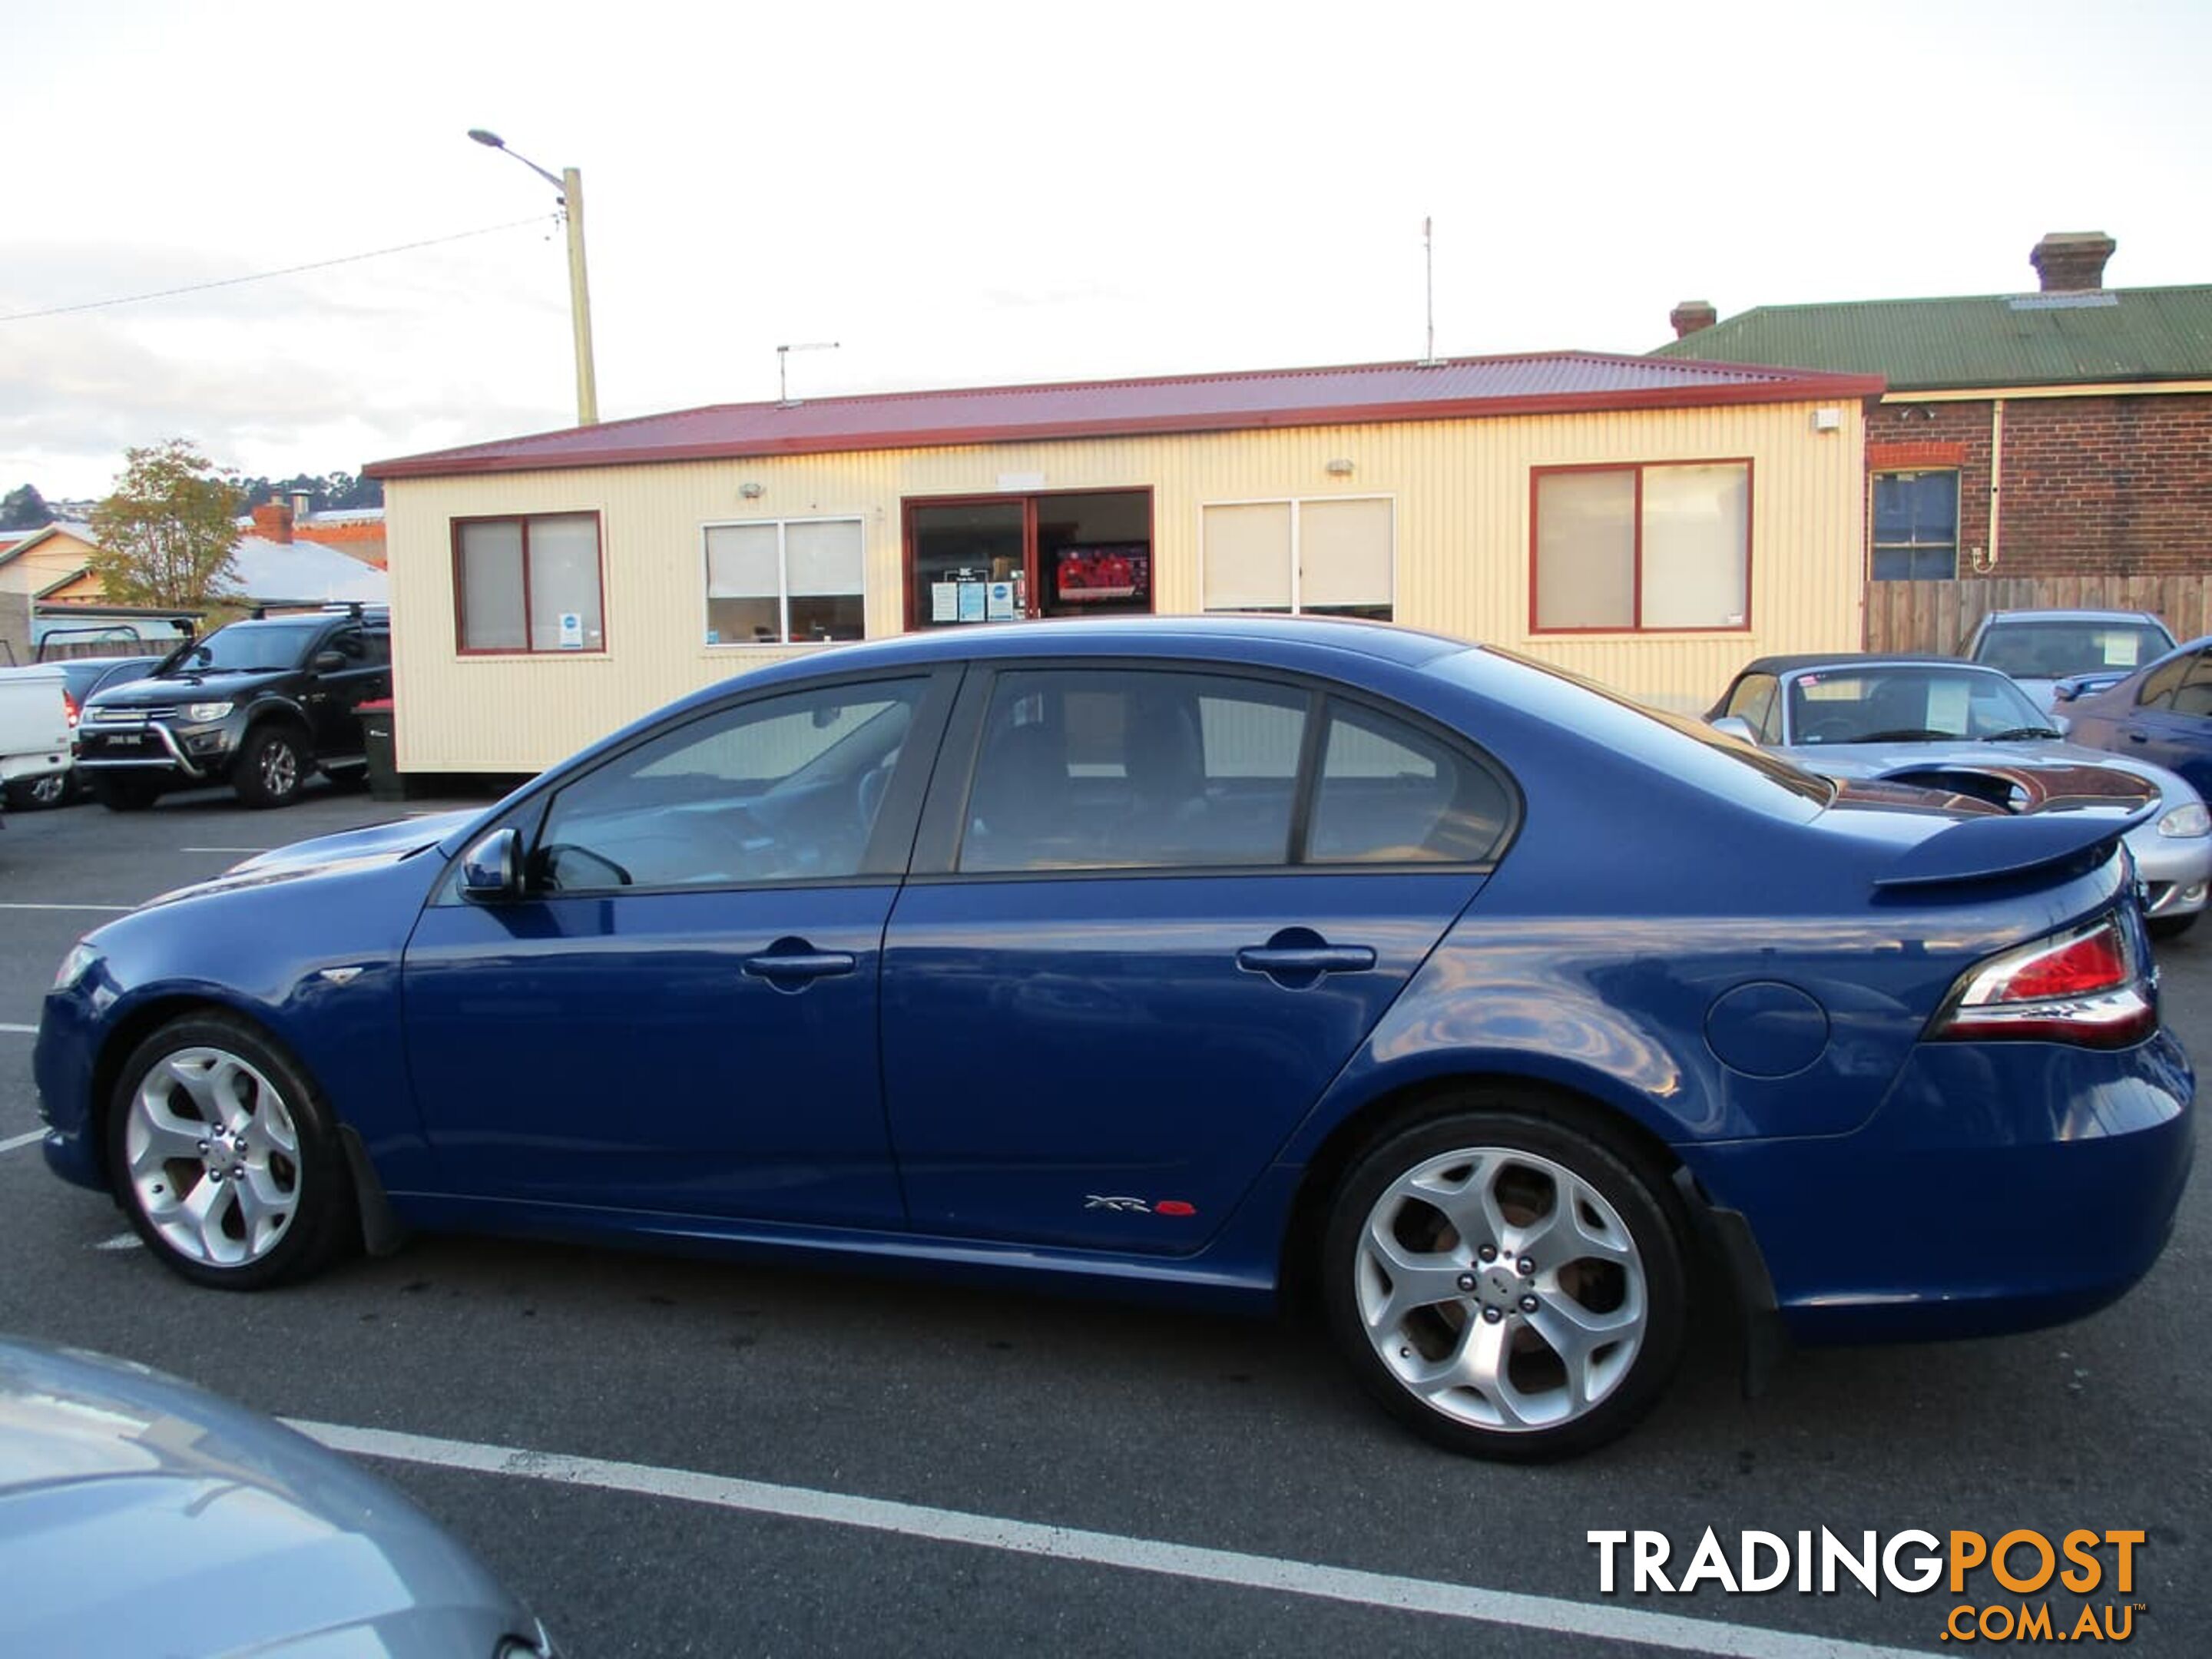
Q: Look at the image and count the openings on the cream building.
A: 5